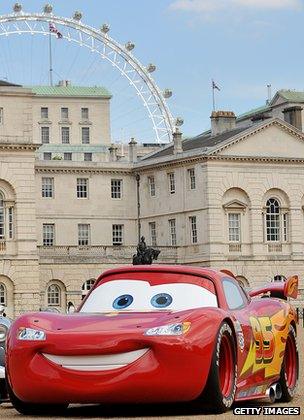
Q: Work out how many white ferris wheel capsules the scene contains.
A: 8